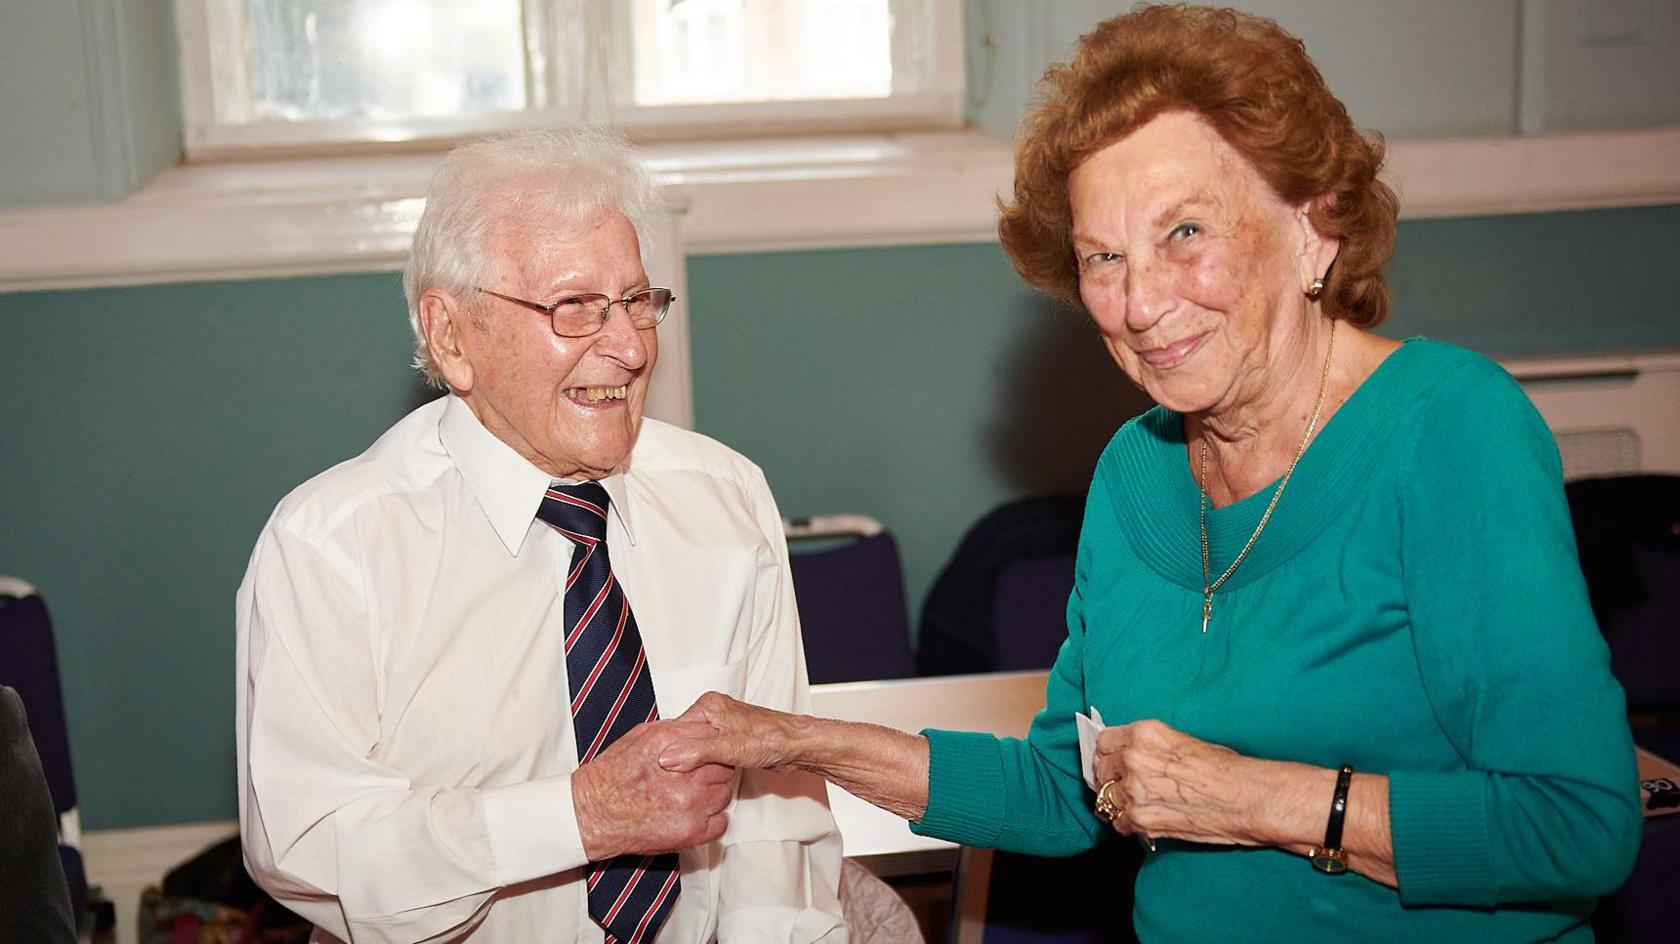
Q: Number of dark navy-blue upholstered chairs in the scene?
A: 4